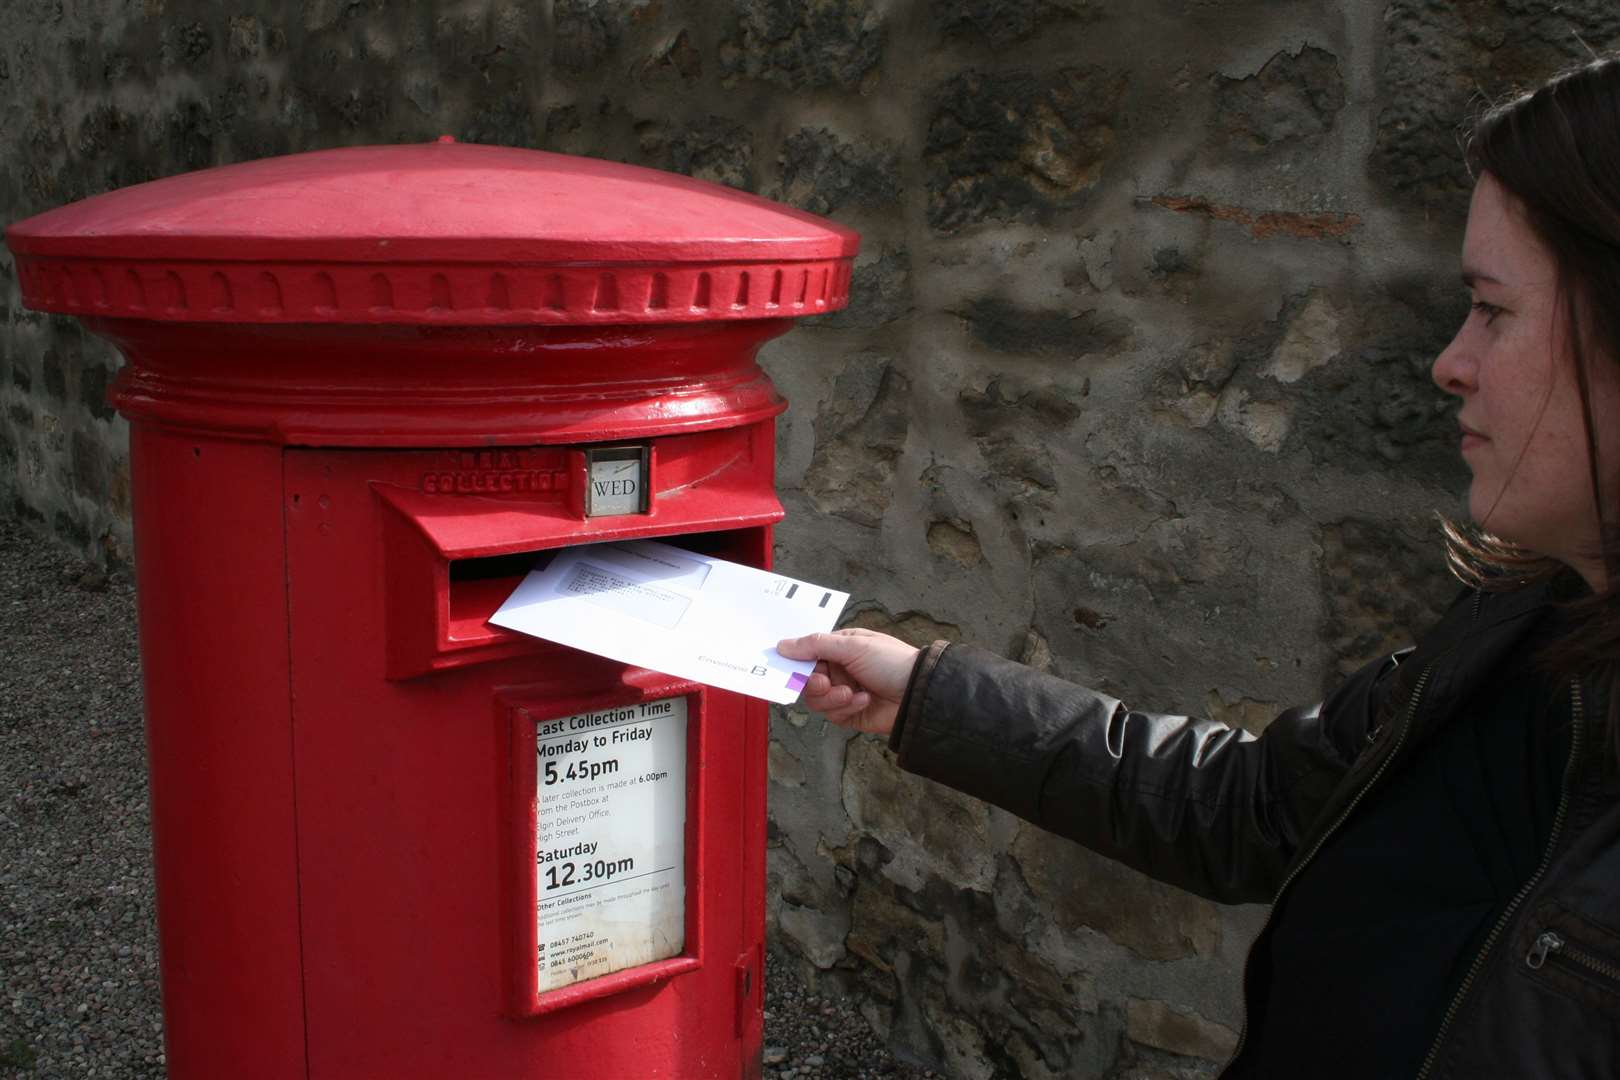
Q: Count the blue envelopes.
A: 0